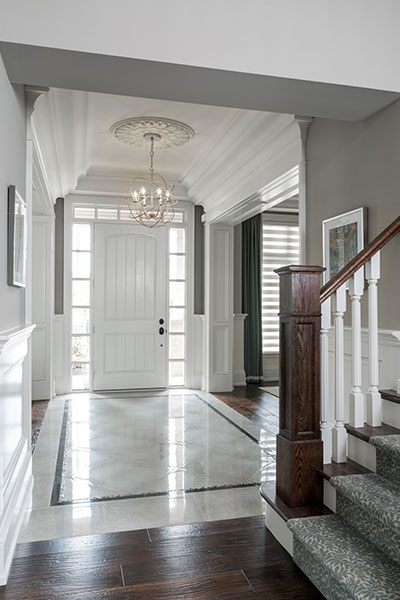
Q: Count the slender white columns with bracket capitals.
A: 2